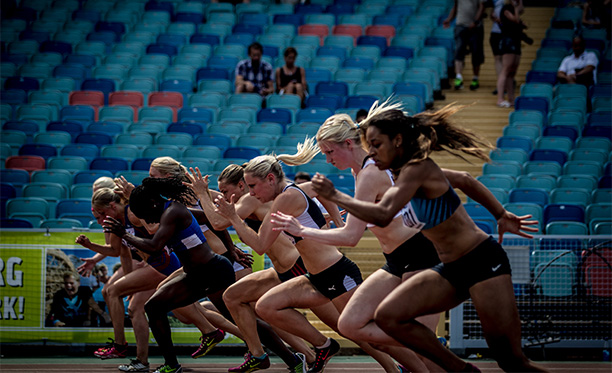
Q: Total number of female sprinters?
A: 8